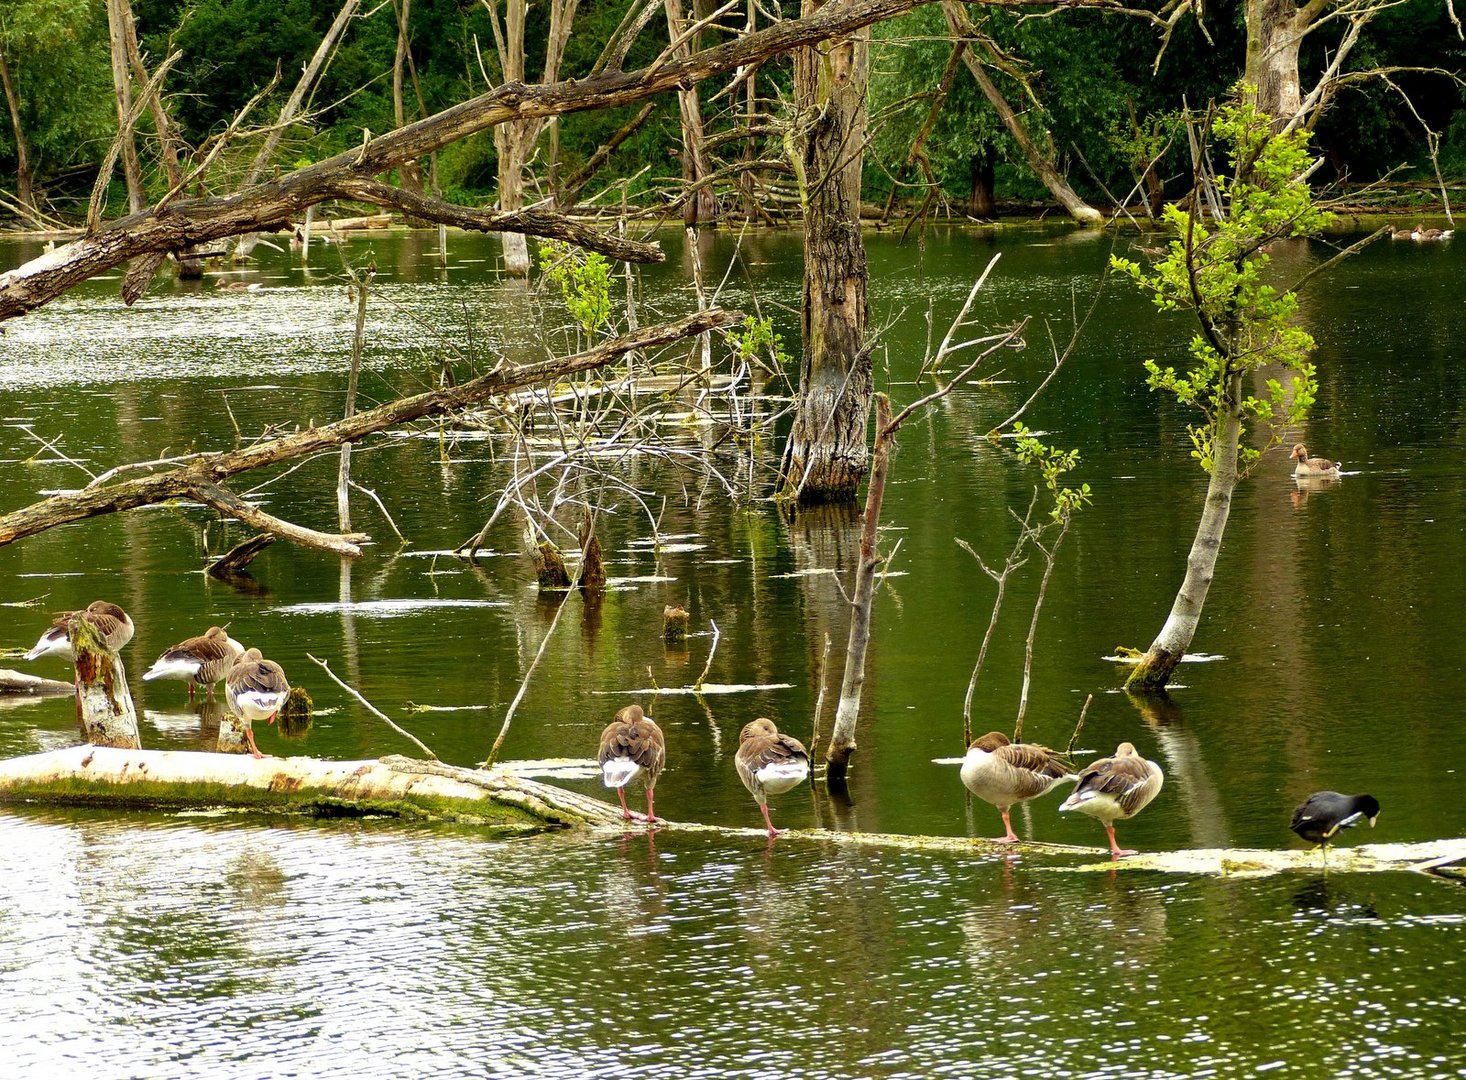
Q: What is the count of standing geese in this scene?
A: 7